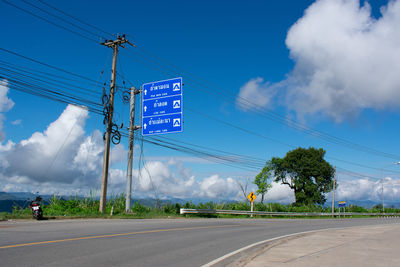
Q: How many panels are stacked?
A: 3